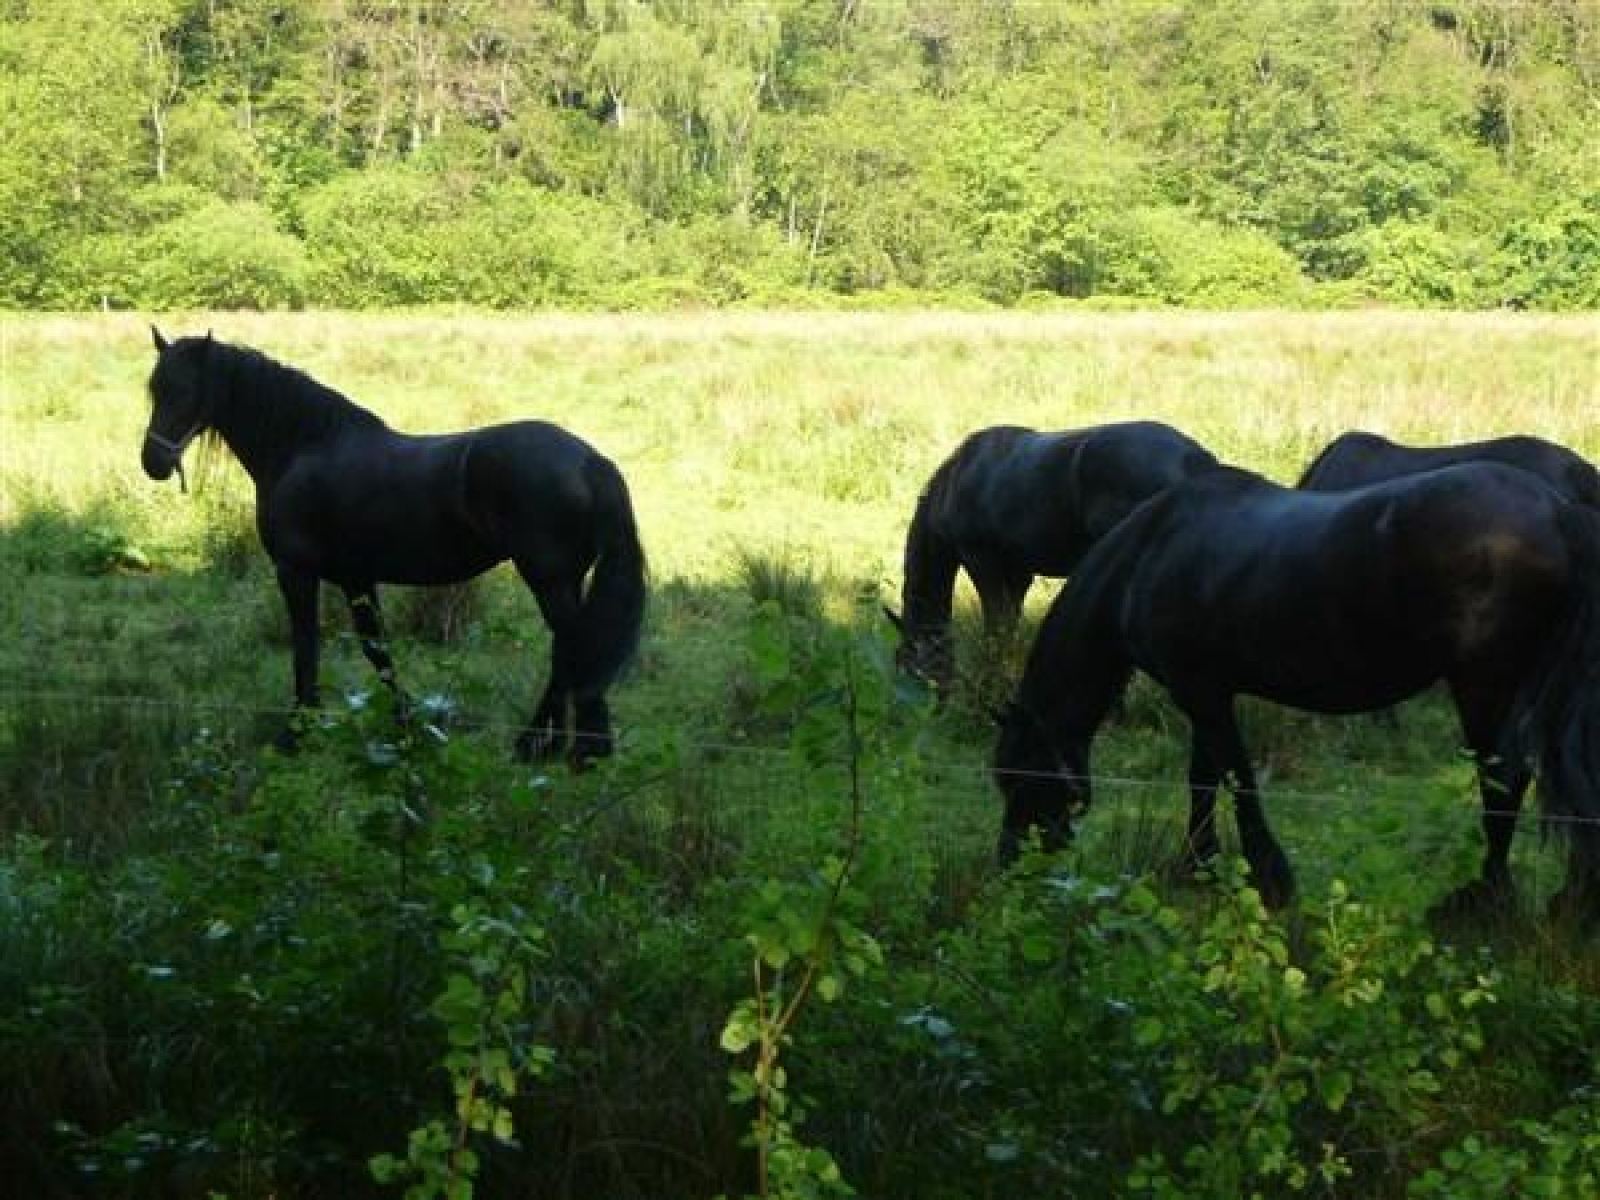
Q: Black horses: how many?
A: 4